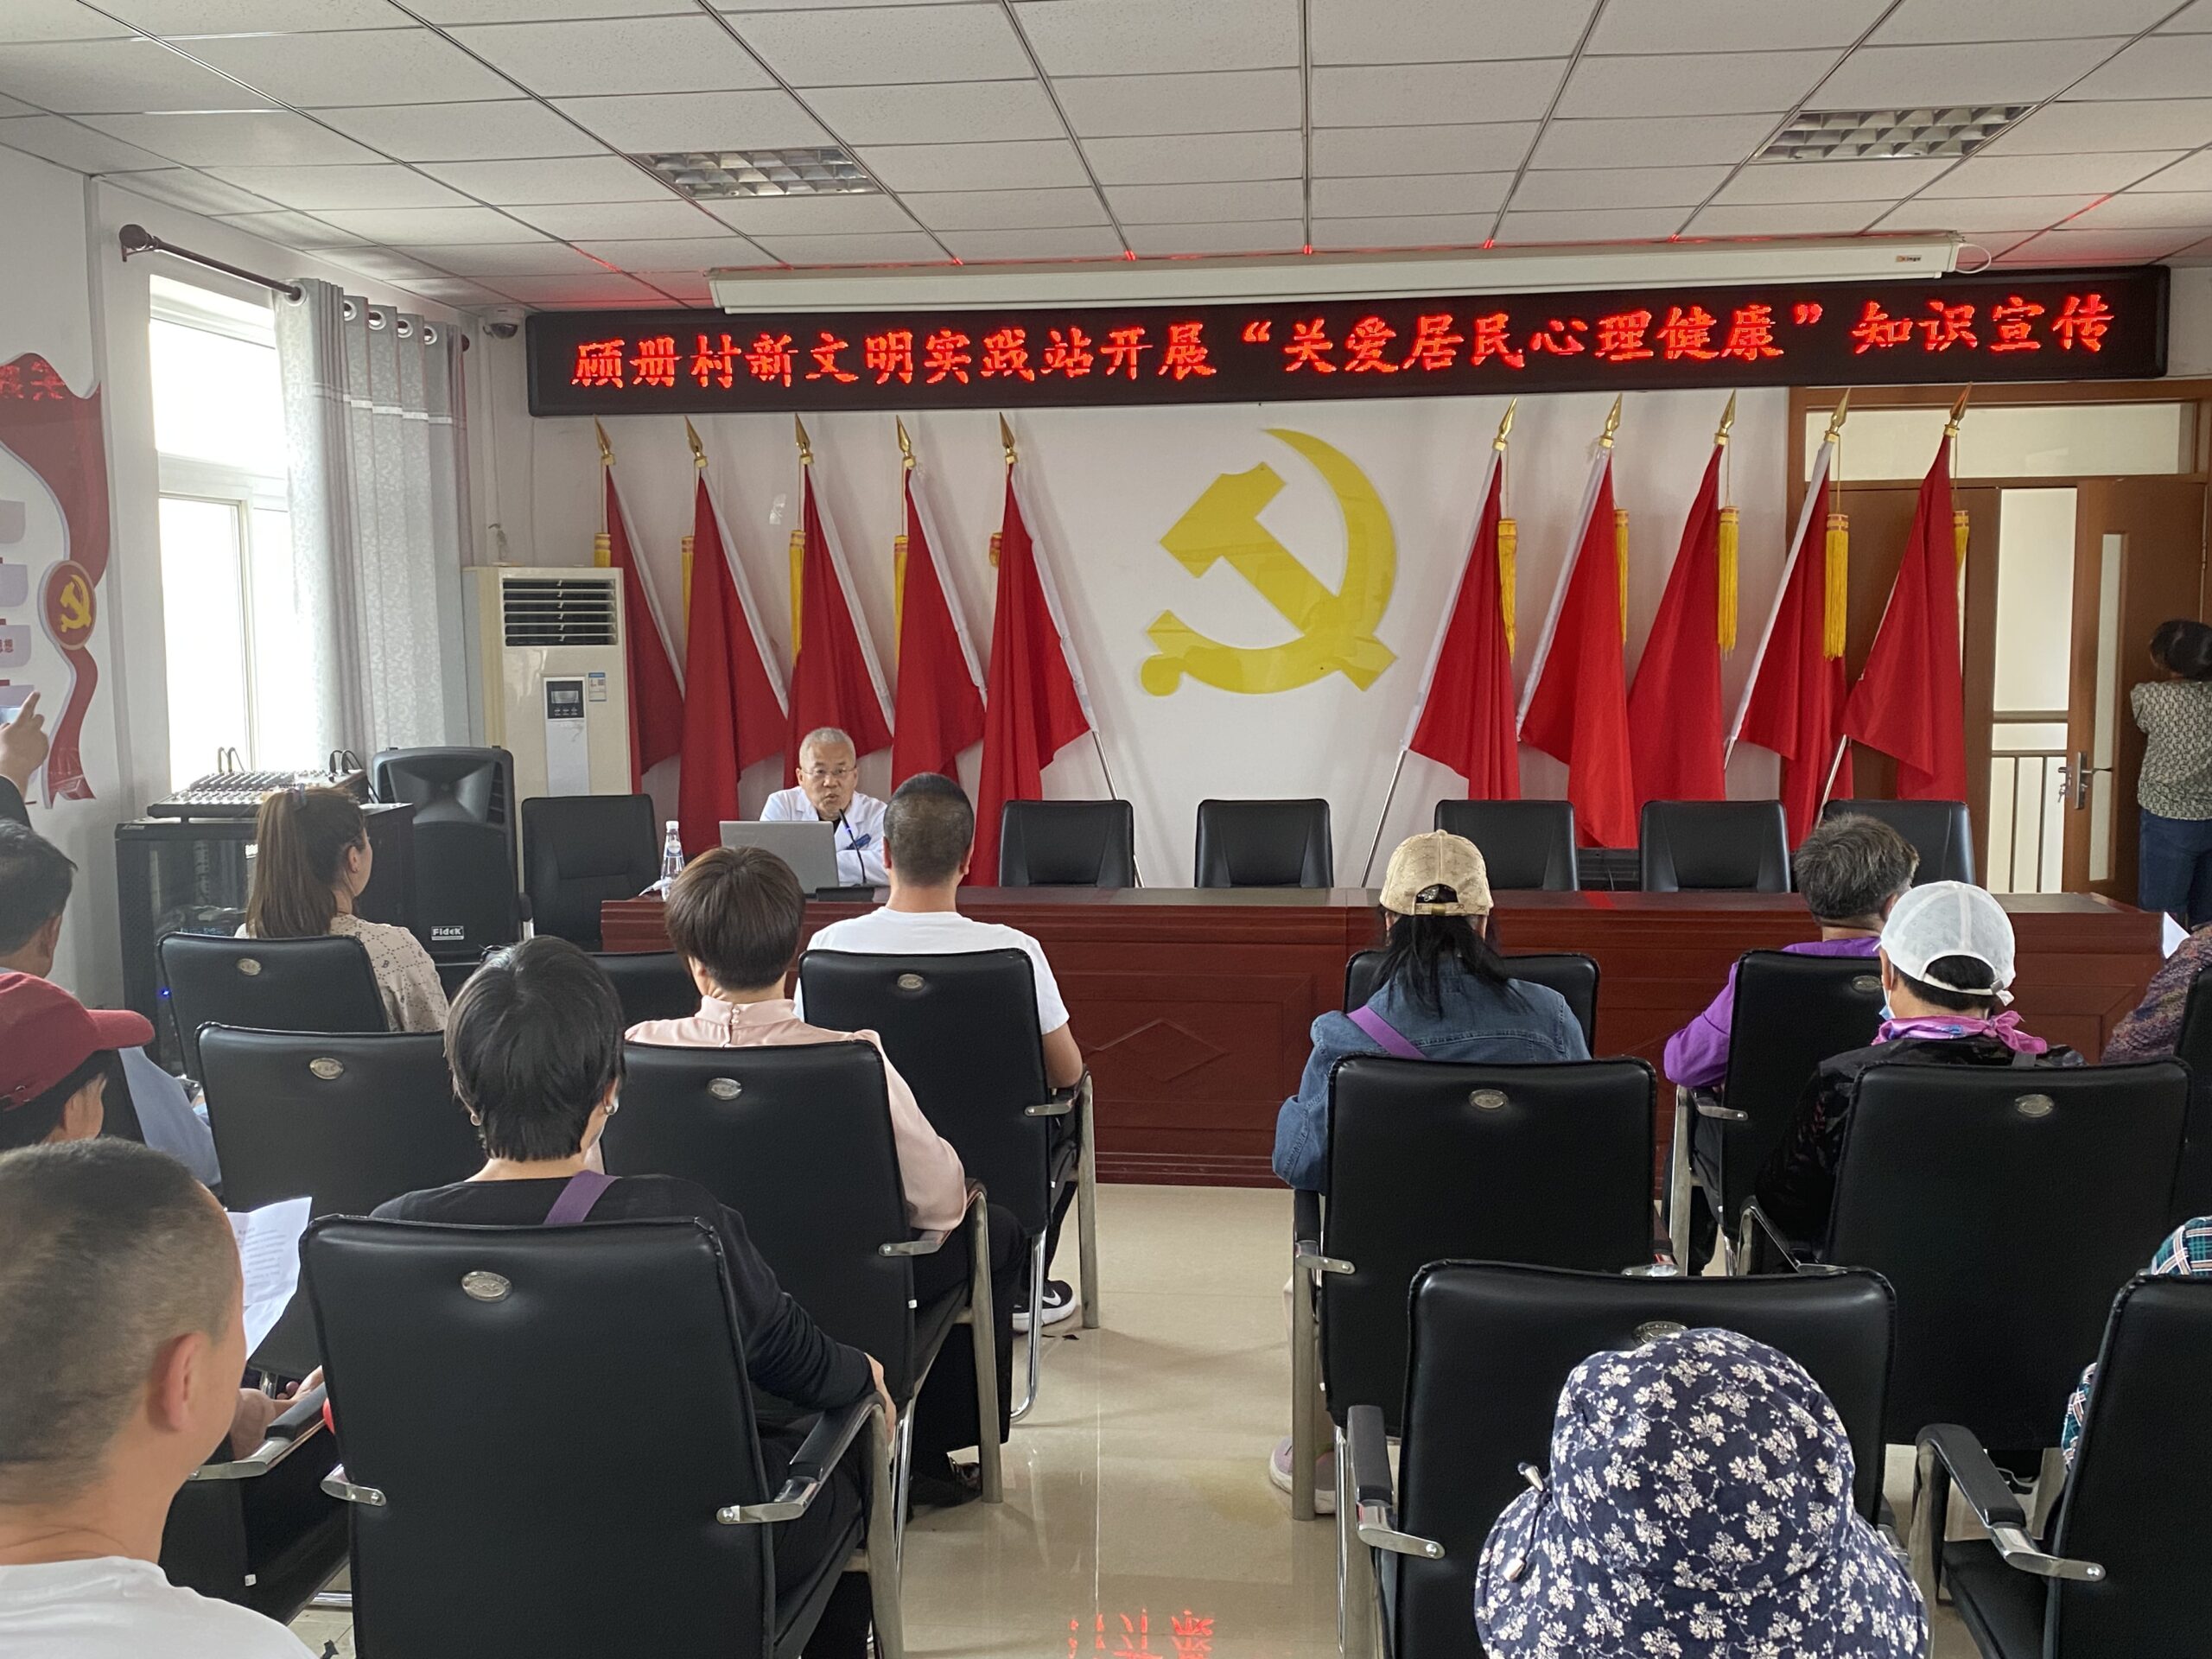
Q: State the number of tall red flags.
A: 10